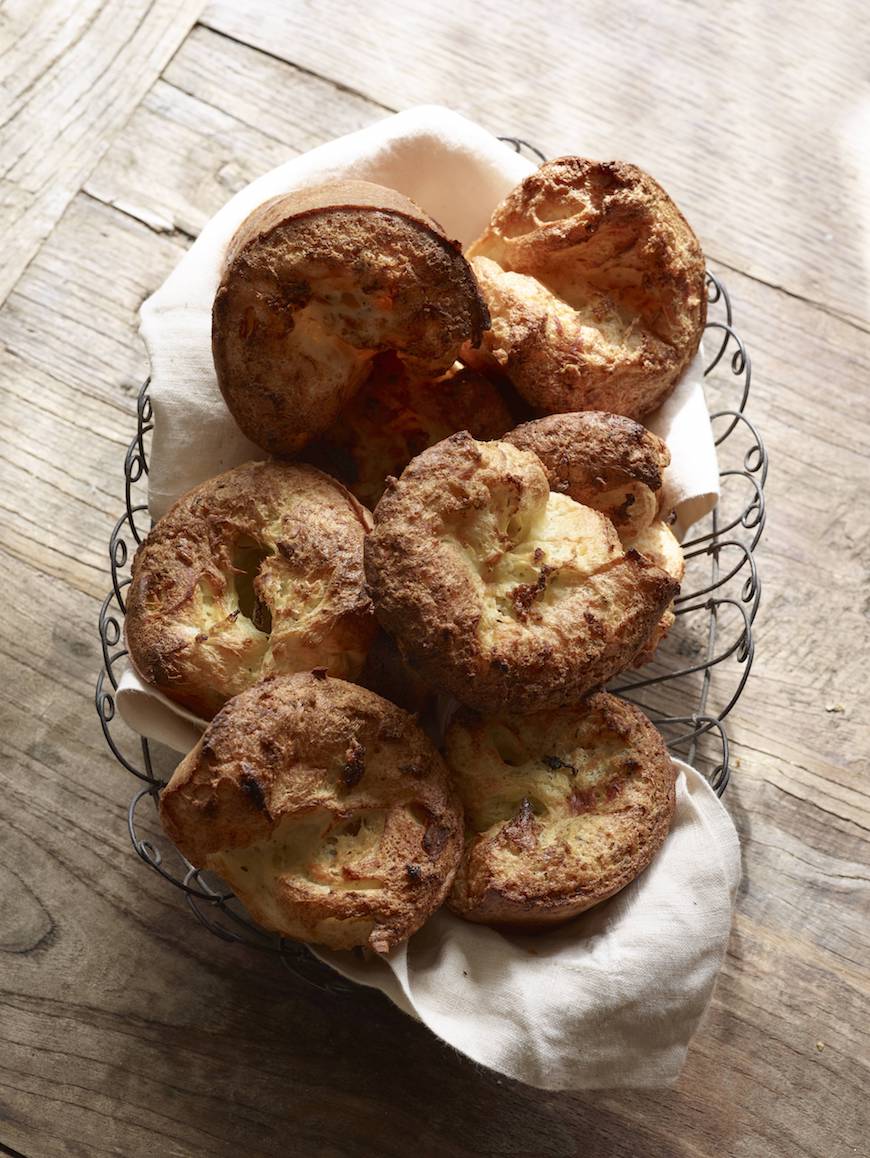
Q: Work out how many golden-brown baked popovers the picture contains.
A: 8